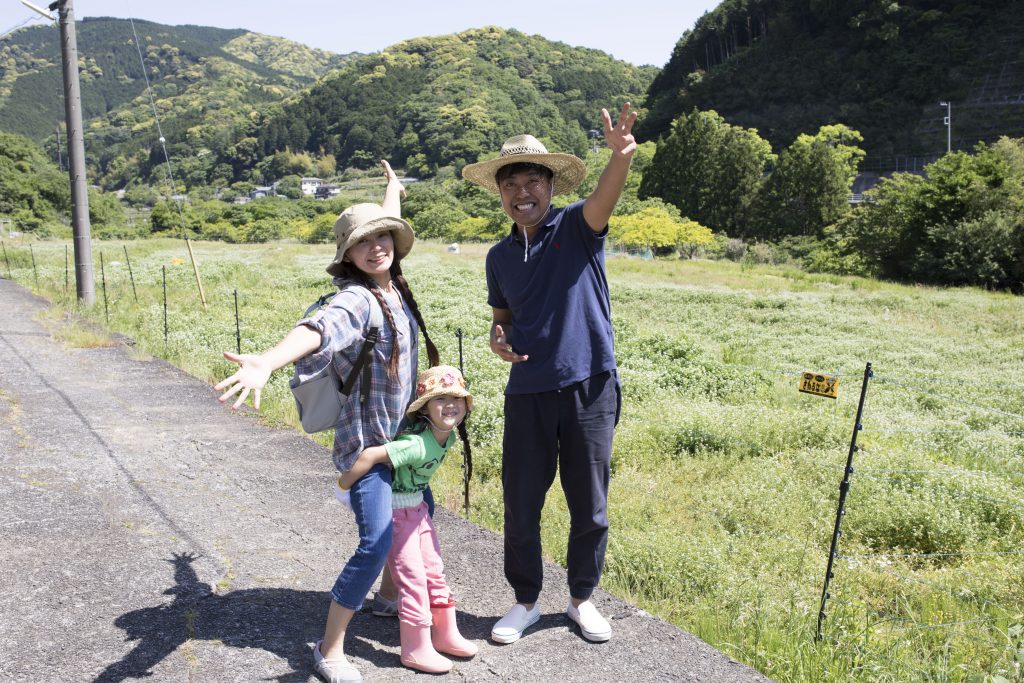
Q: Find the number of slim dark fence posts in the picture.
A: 9